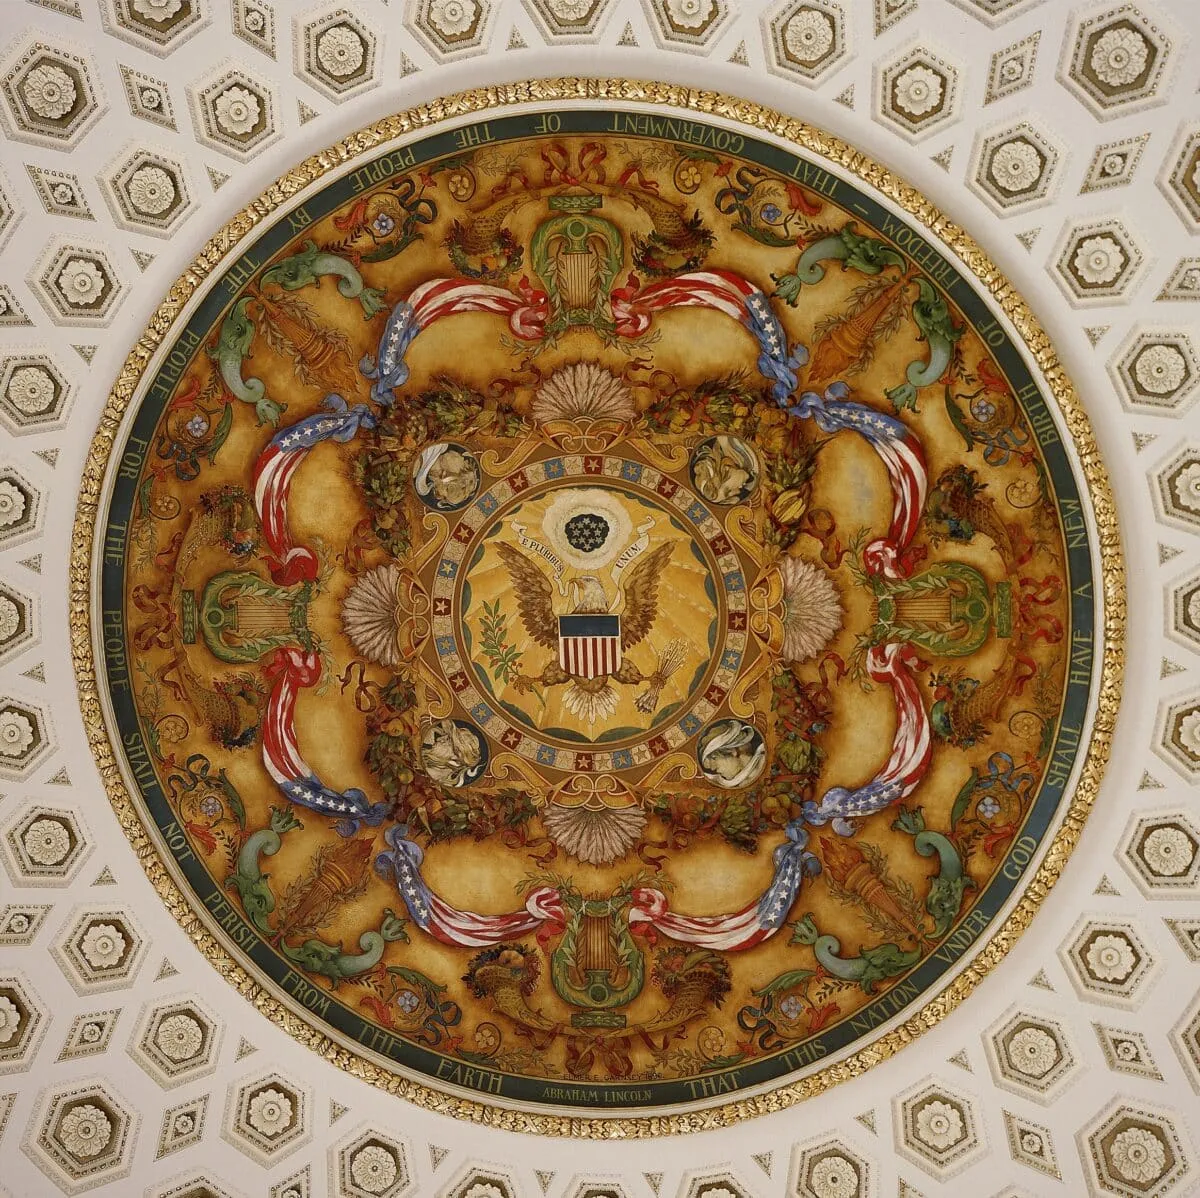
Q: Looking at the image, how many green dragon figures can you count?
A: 8